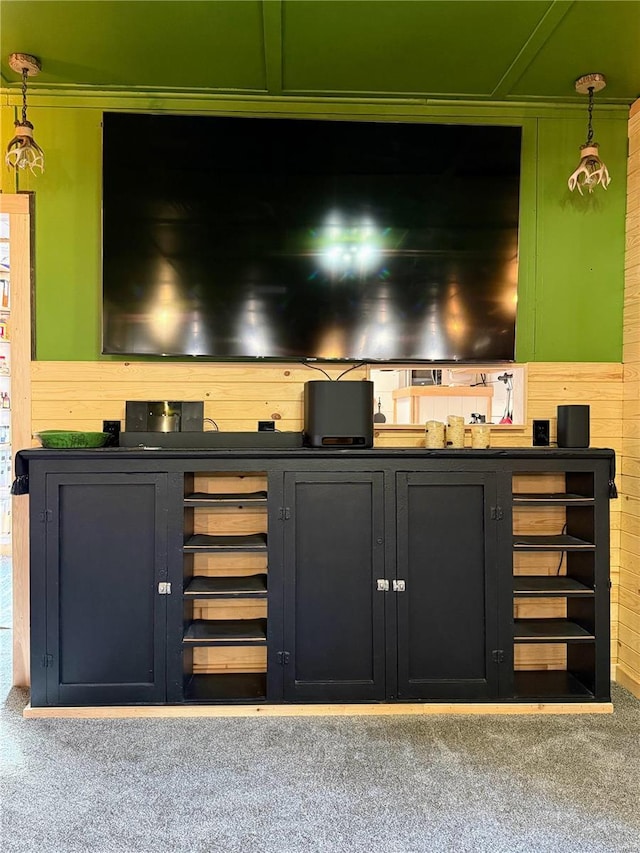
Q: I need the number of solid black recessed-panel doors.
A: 3